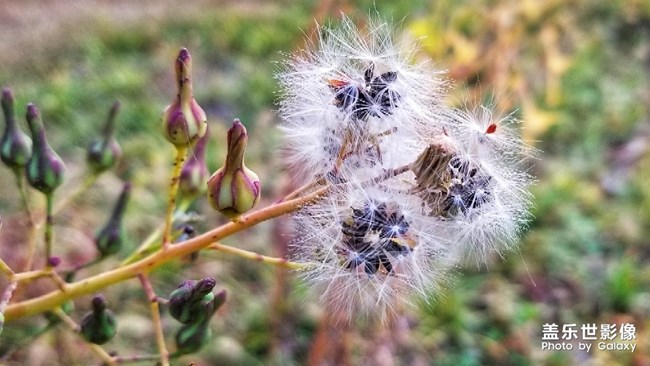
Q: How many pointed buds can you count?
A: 10